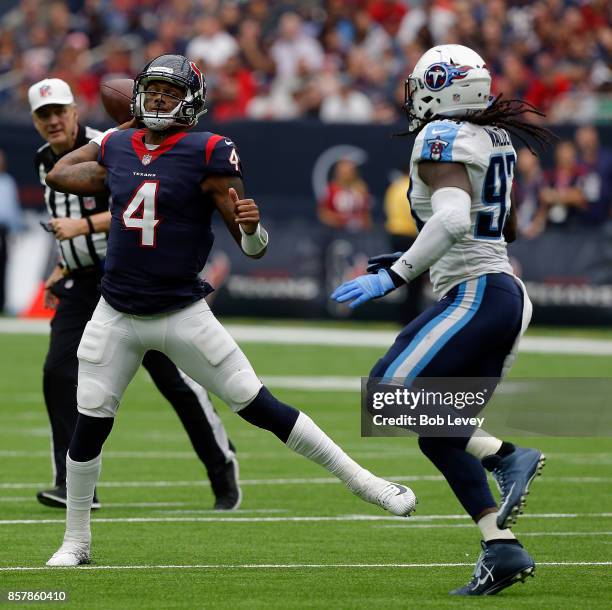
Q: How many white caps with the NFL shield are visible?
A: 1